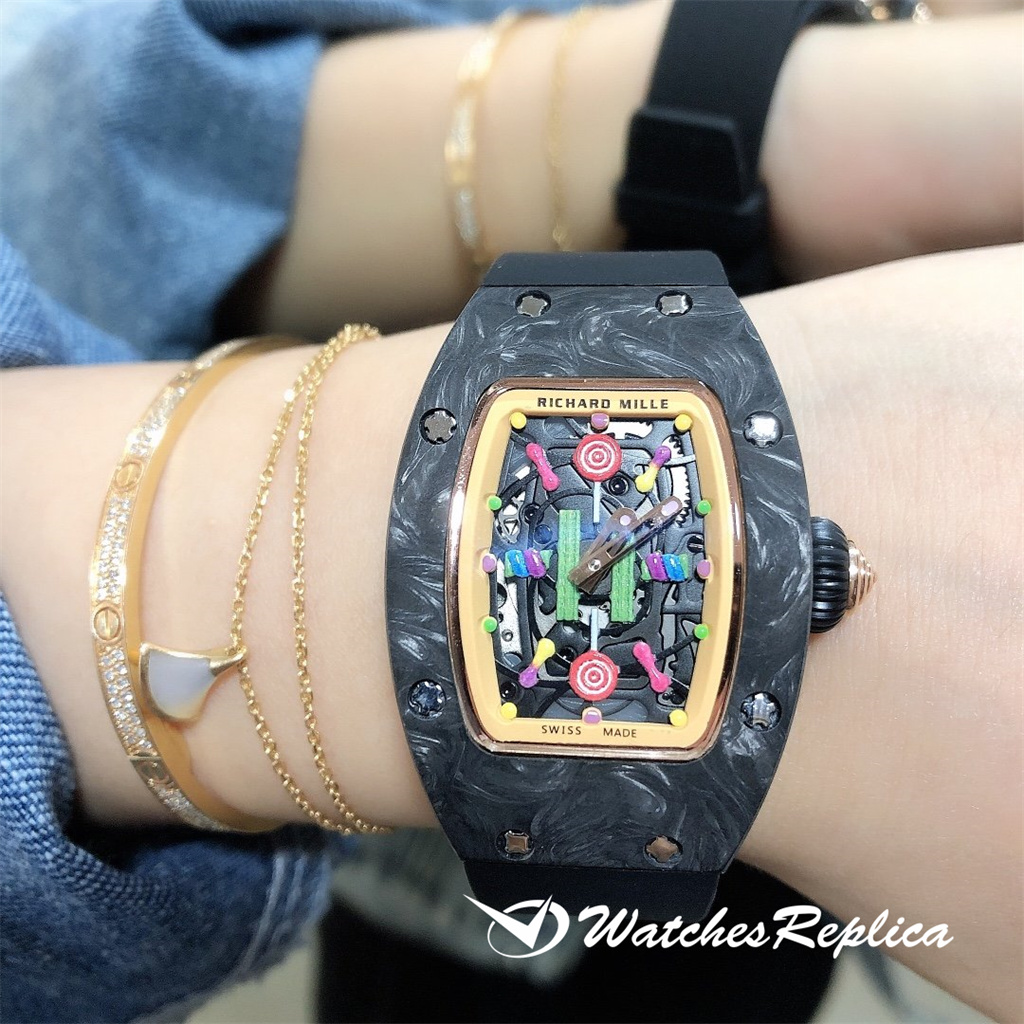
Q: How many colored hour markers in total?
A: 12